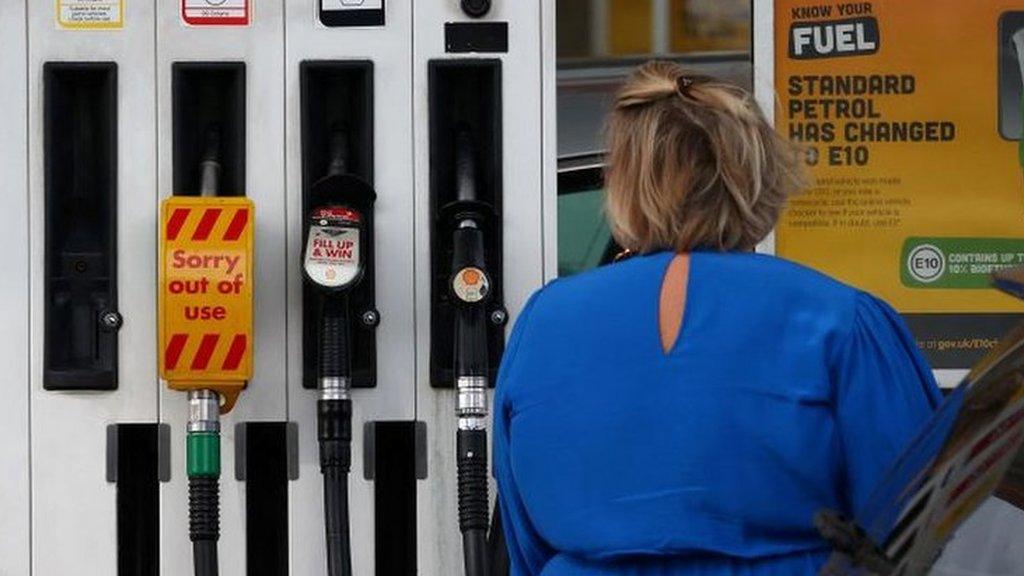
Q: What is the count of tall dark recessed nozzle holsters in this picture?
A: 4